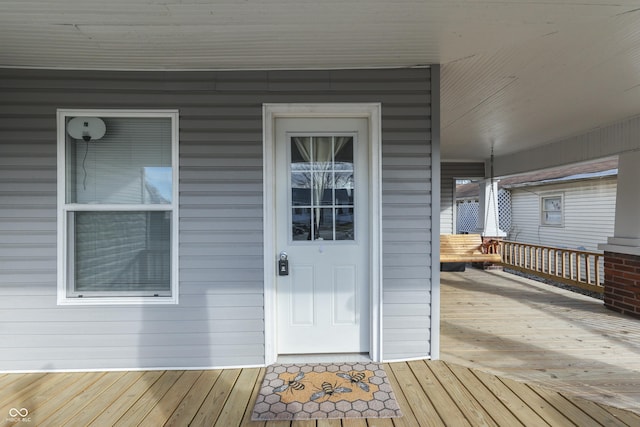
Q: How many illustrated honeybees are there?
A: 3